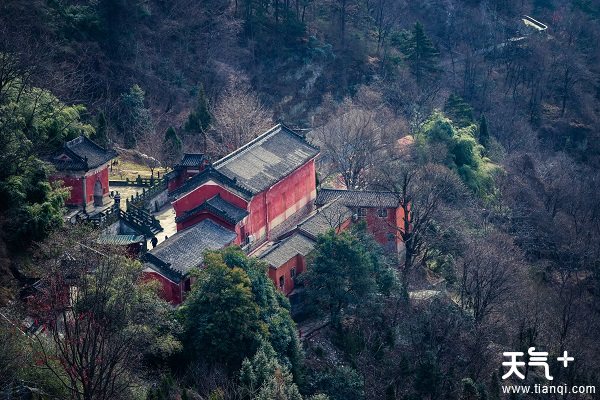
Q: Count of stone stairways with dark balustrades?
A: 1